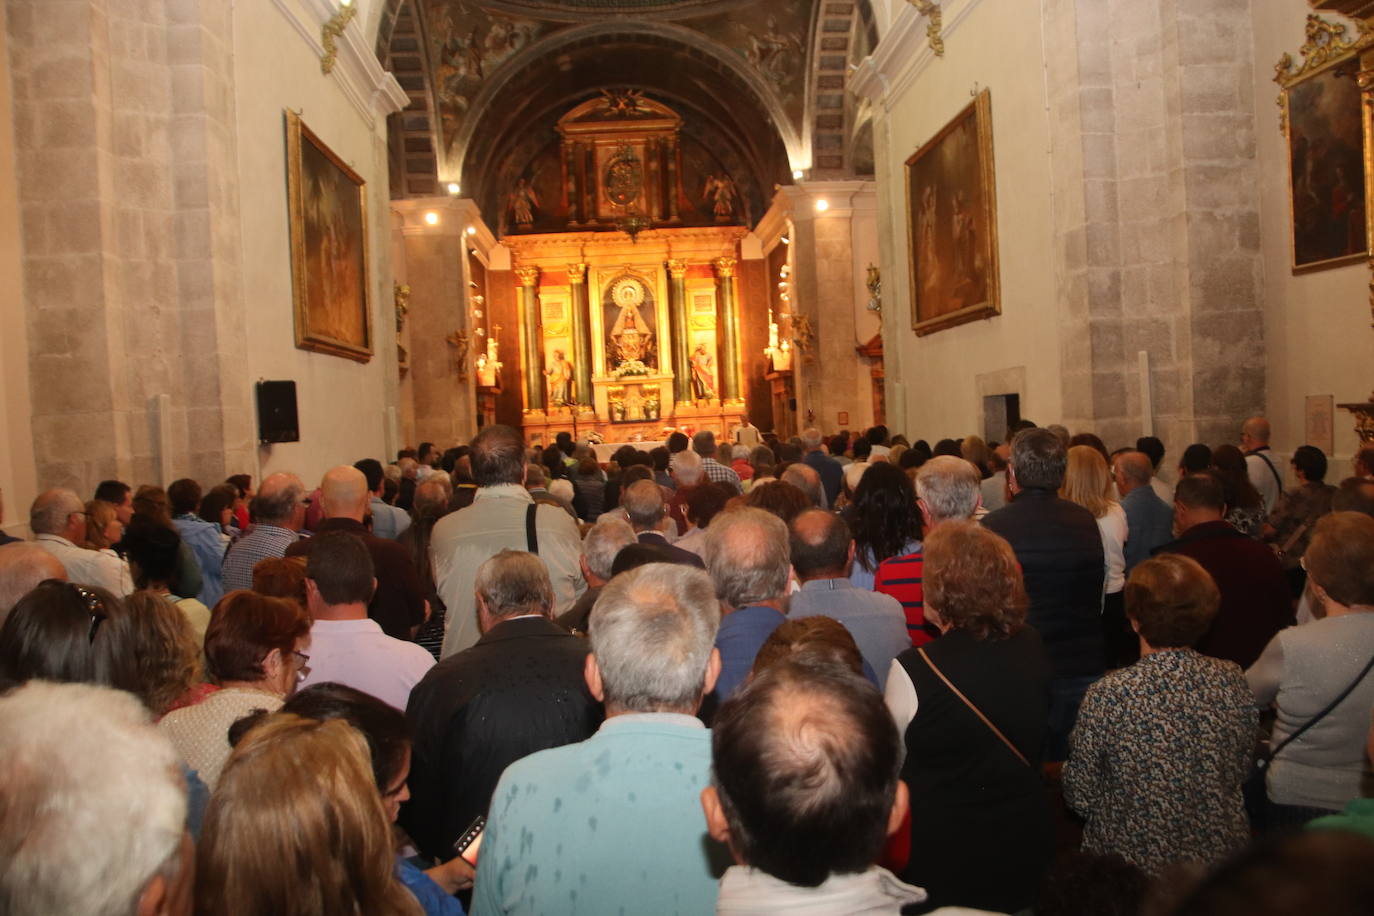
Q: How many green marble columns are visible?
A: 4